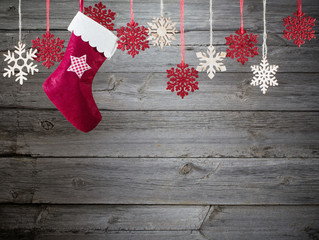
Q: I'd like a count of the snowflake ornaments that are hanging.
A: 10